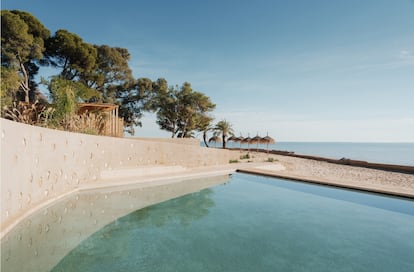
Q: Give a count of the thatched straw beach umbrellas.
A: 6